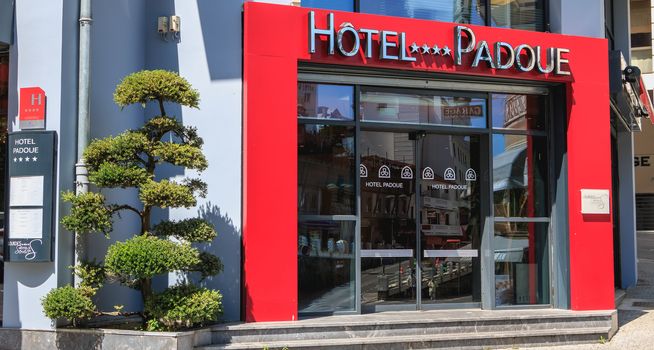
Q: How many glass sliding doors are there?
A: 2